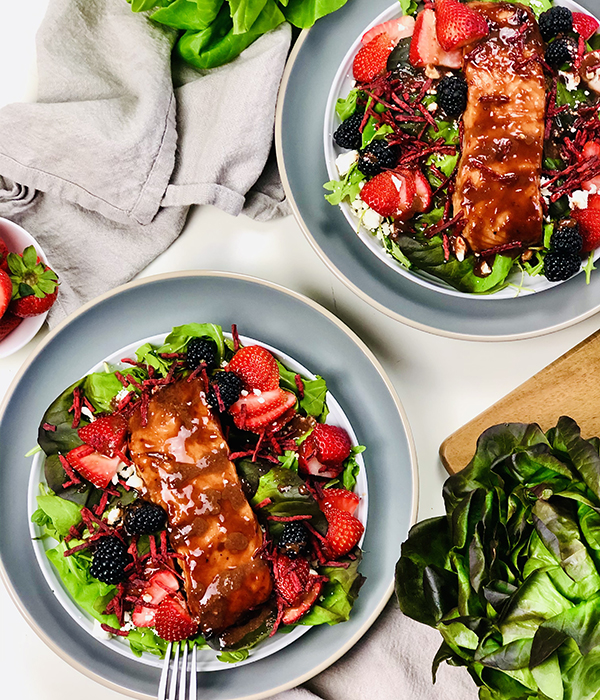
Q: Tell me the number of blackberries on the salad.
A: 12